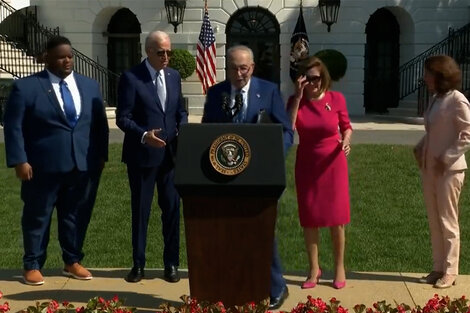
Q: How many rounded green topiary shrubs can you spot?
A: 2